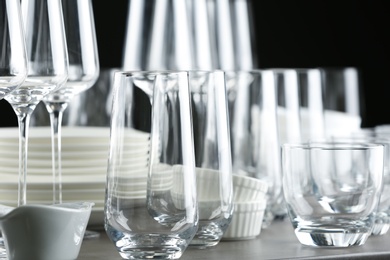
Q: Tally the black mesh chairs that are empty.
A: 0